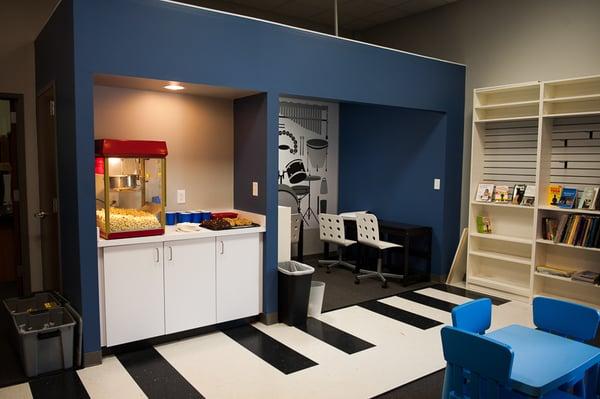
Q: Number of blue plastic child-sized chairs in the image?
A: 3